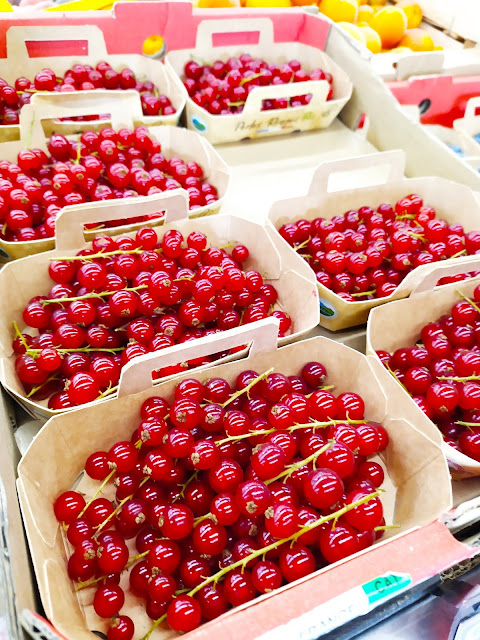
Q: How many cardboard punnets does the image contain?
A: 7